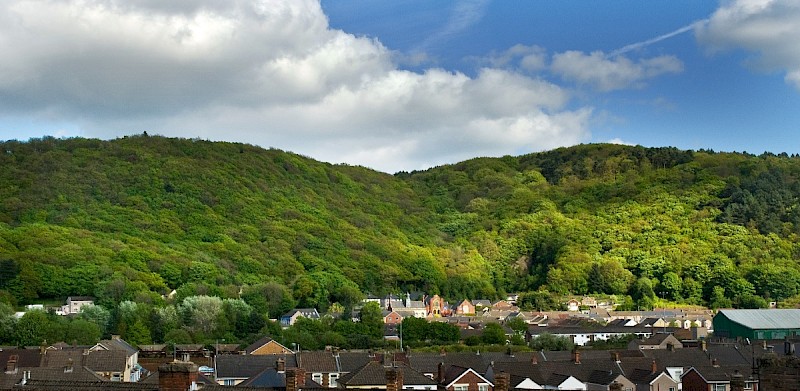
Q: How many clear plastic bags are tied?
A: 0